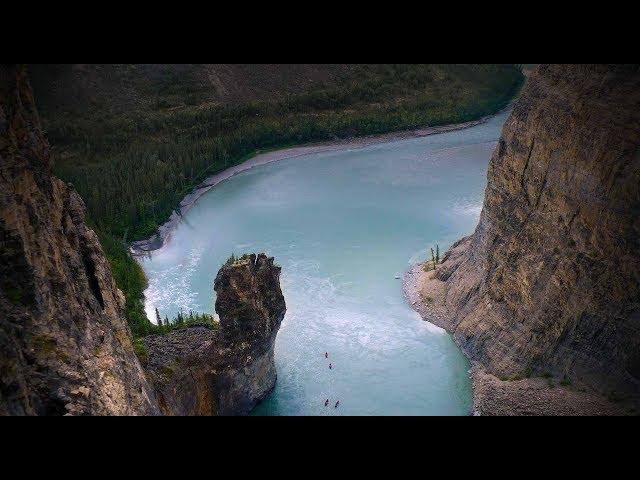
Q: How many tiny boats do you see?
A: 4